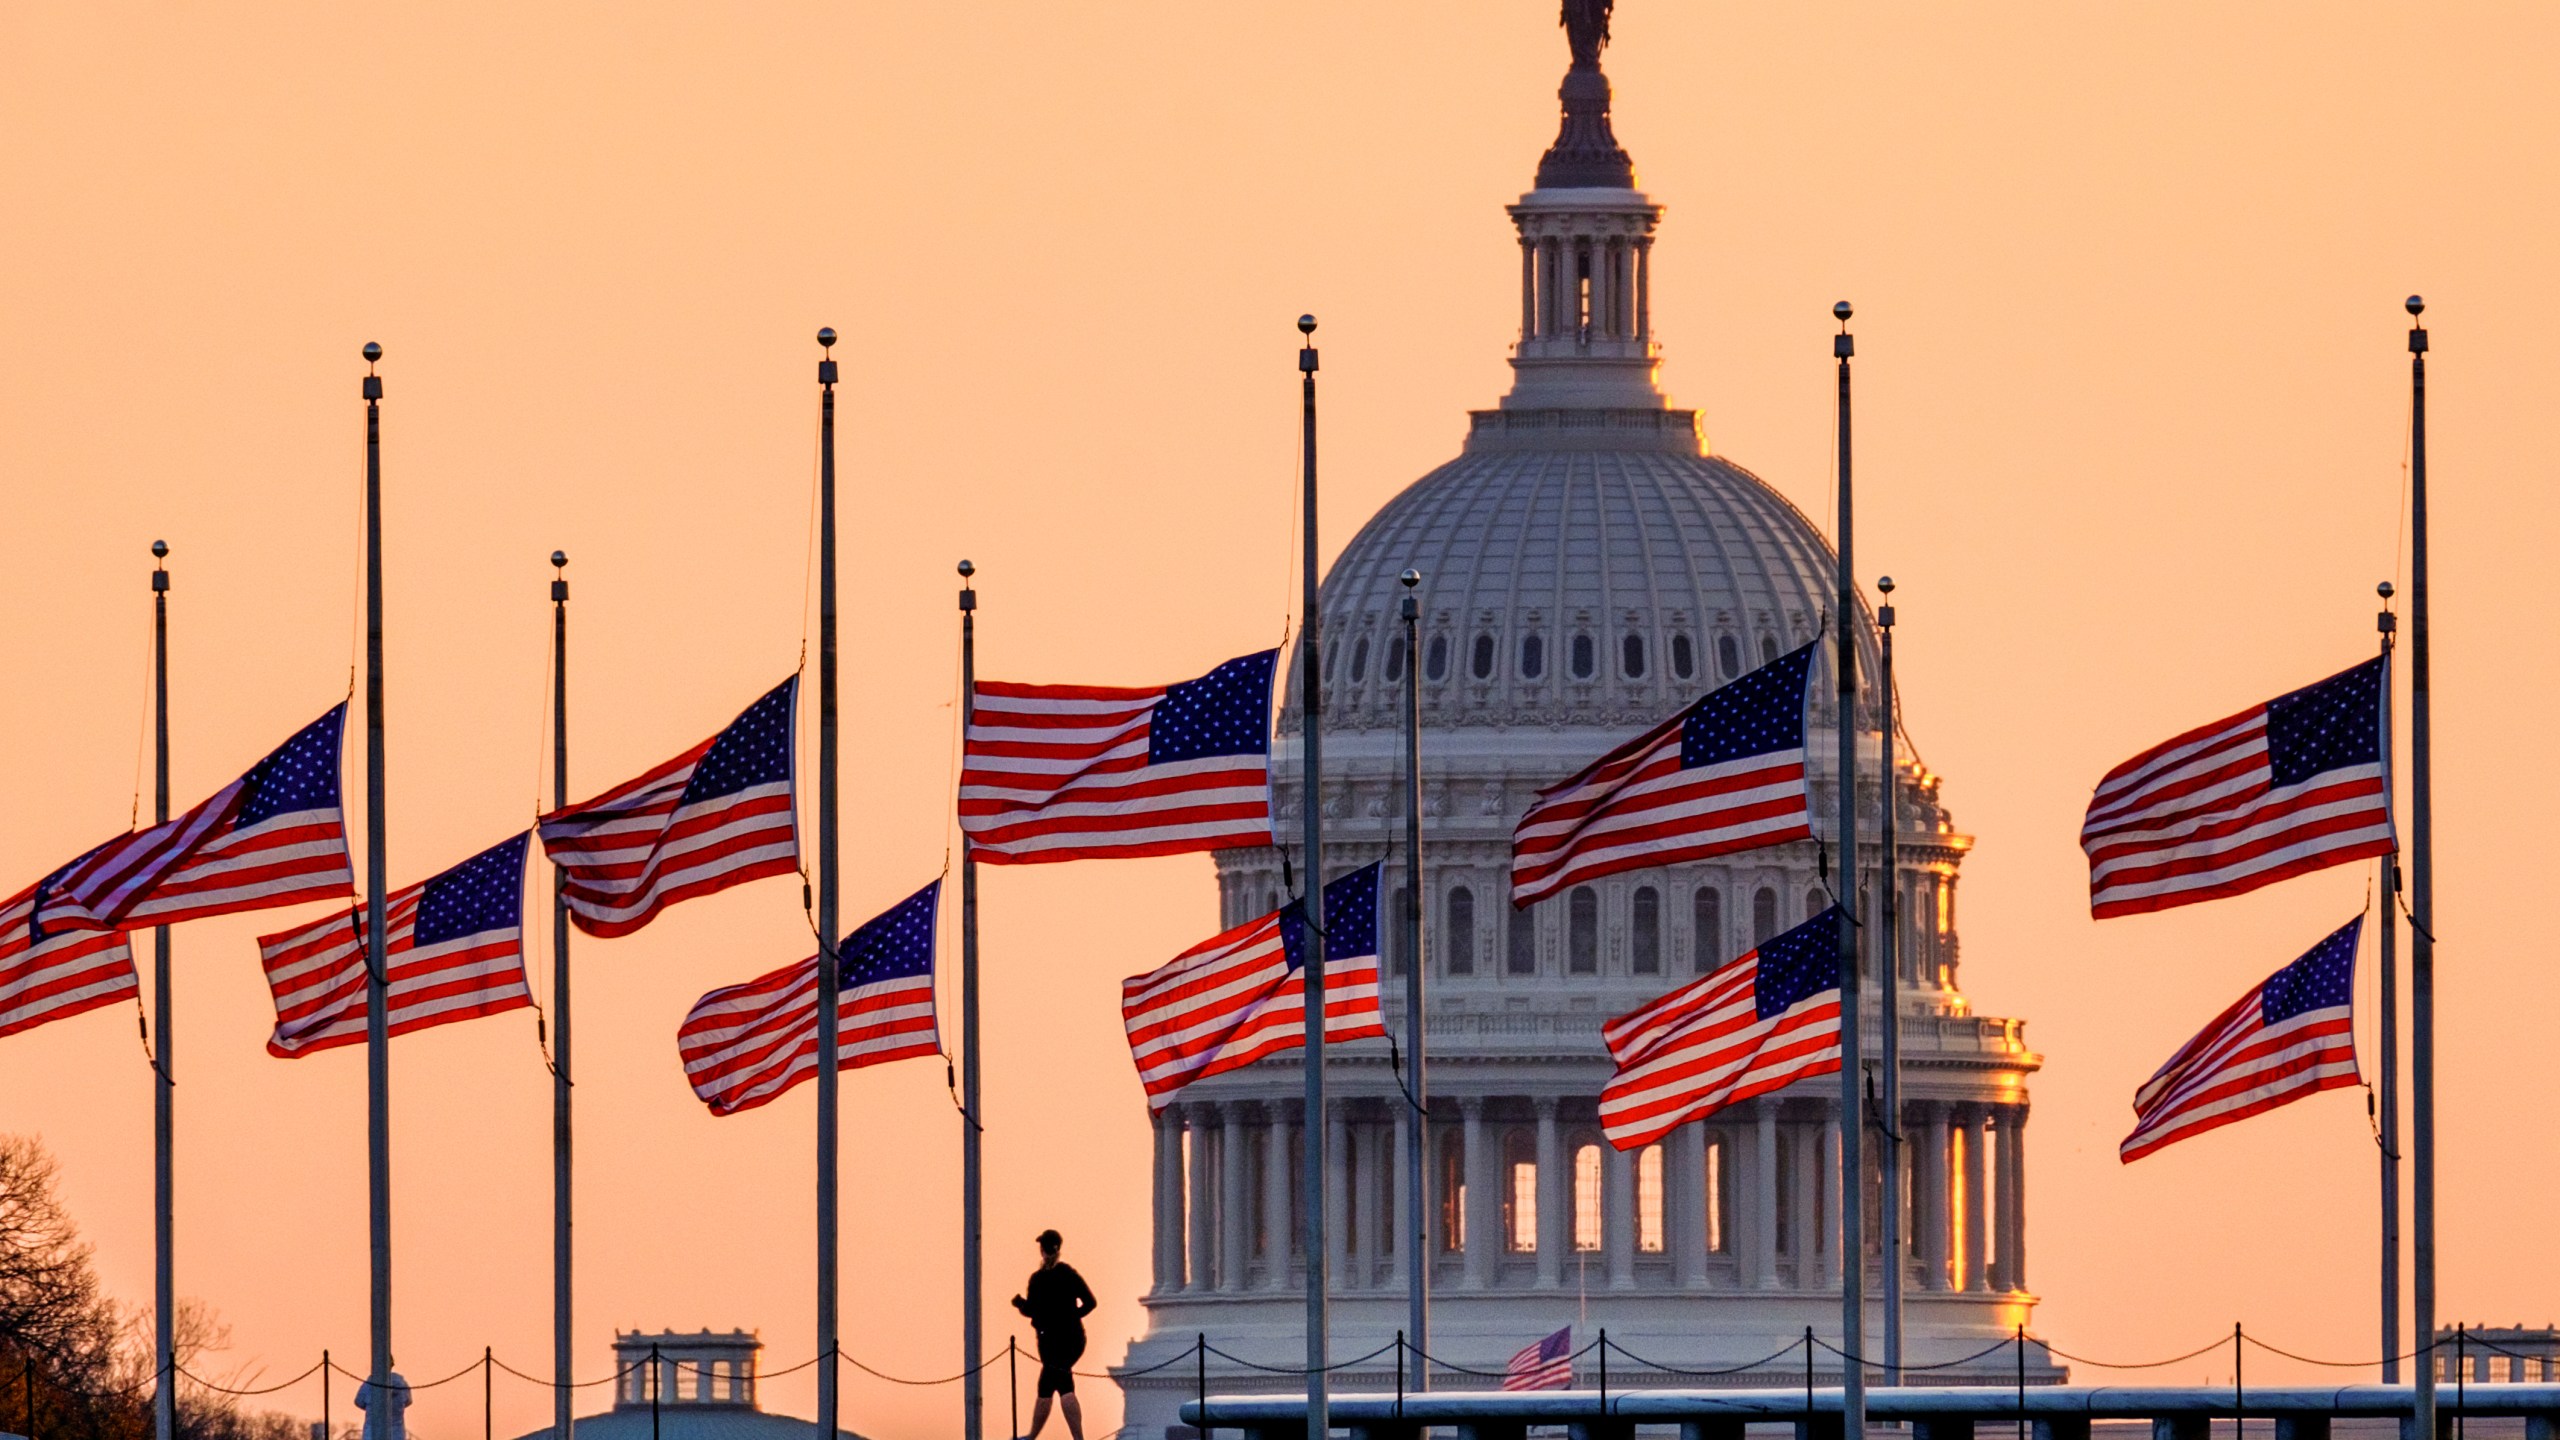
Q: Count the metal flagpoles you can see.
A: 11